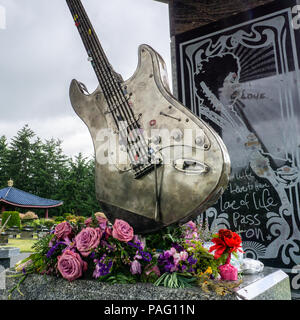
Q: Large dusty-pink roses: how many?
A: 4